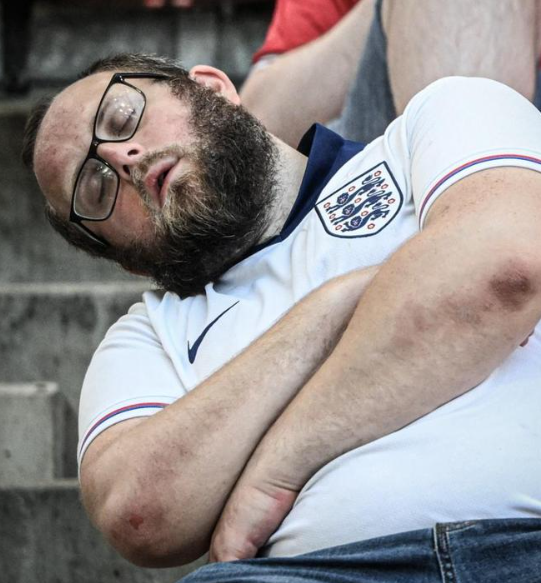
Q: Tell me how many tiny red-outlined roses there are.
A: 10